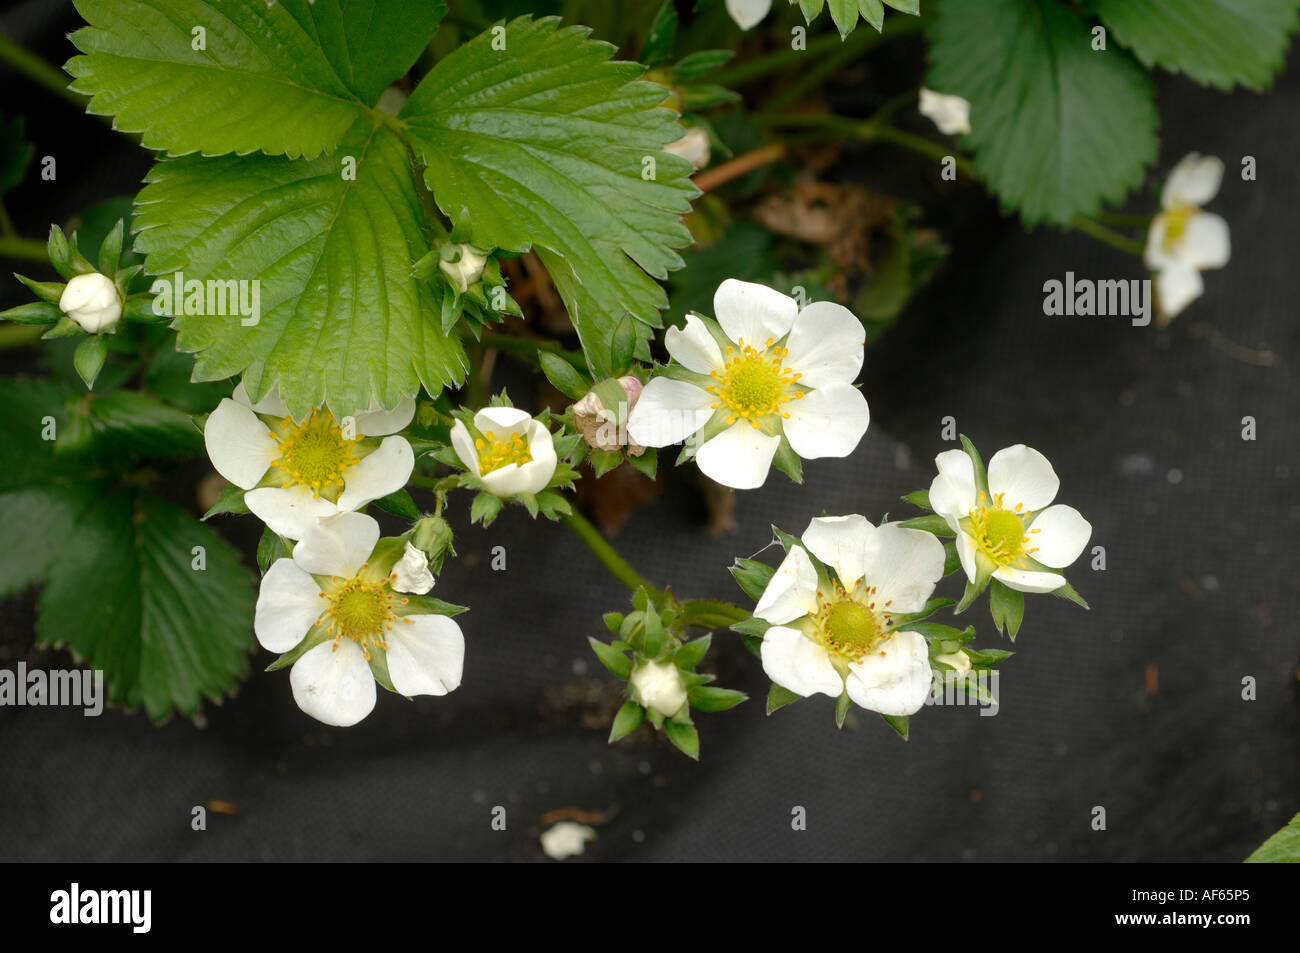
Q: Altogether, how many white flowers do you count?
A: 7